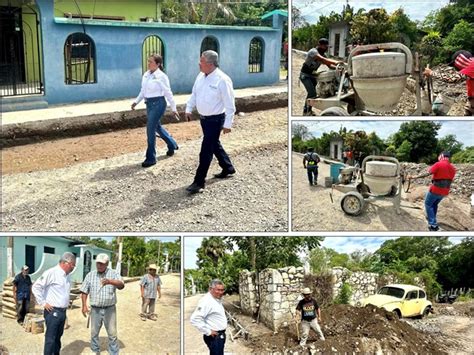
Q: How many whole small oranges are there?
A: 0